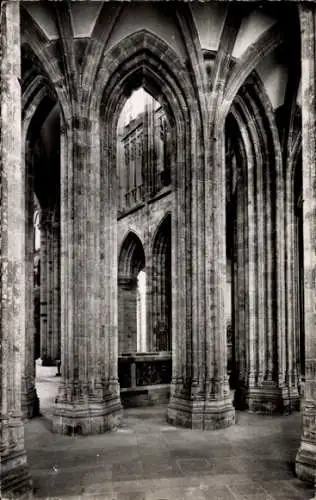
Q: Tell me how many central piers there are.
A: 2